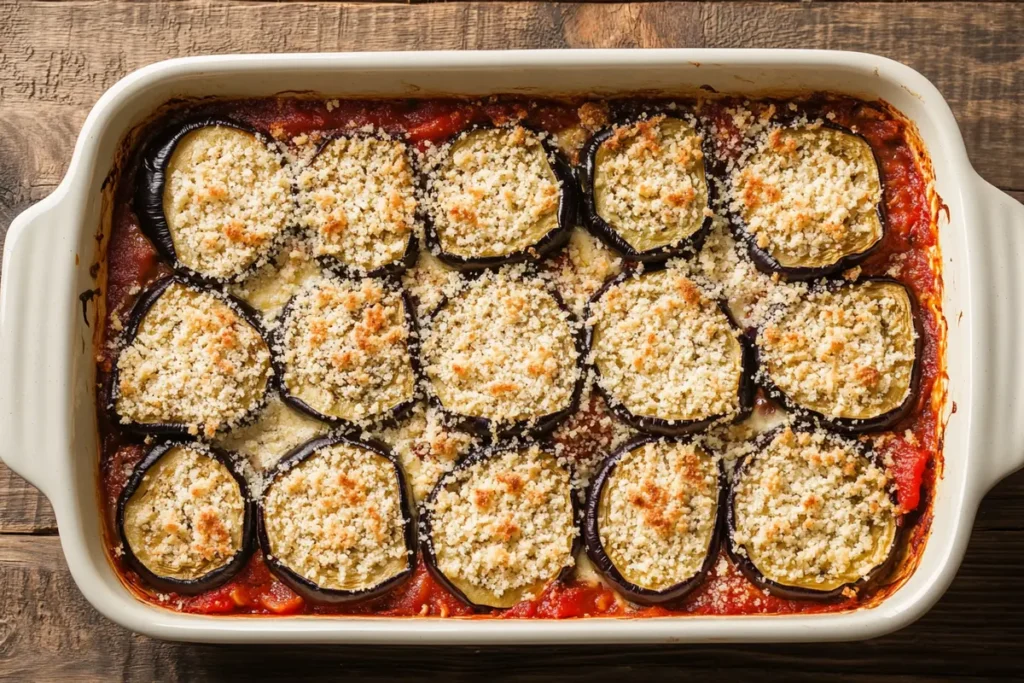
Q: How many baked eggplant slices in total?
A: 15